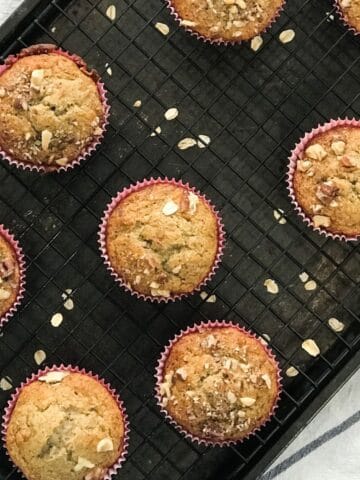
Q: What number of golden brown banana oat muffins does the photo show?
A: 8